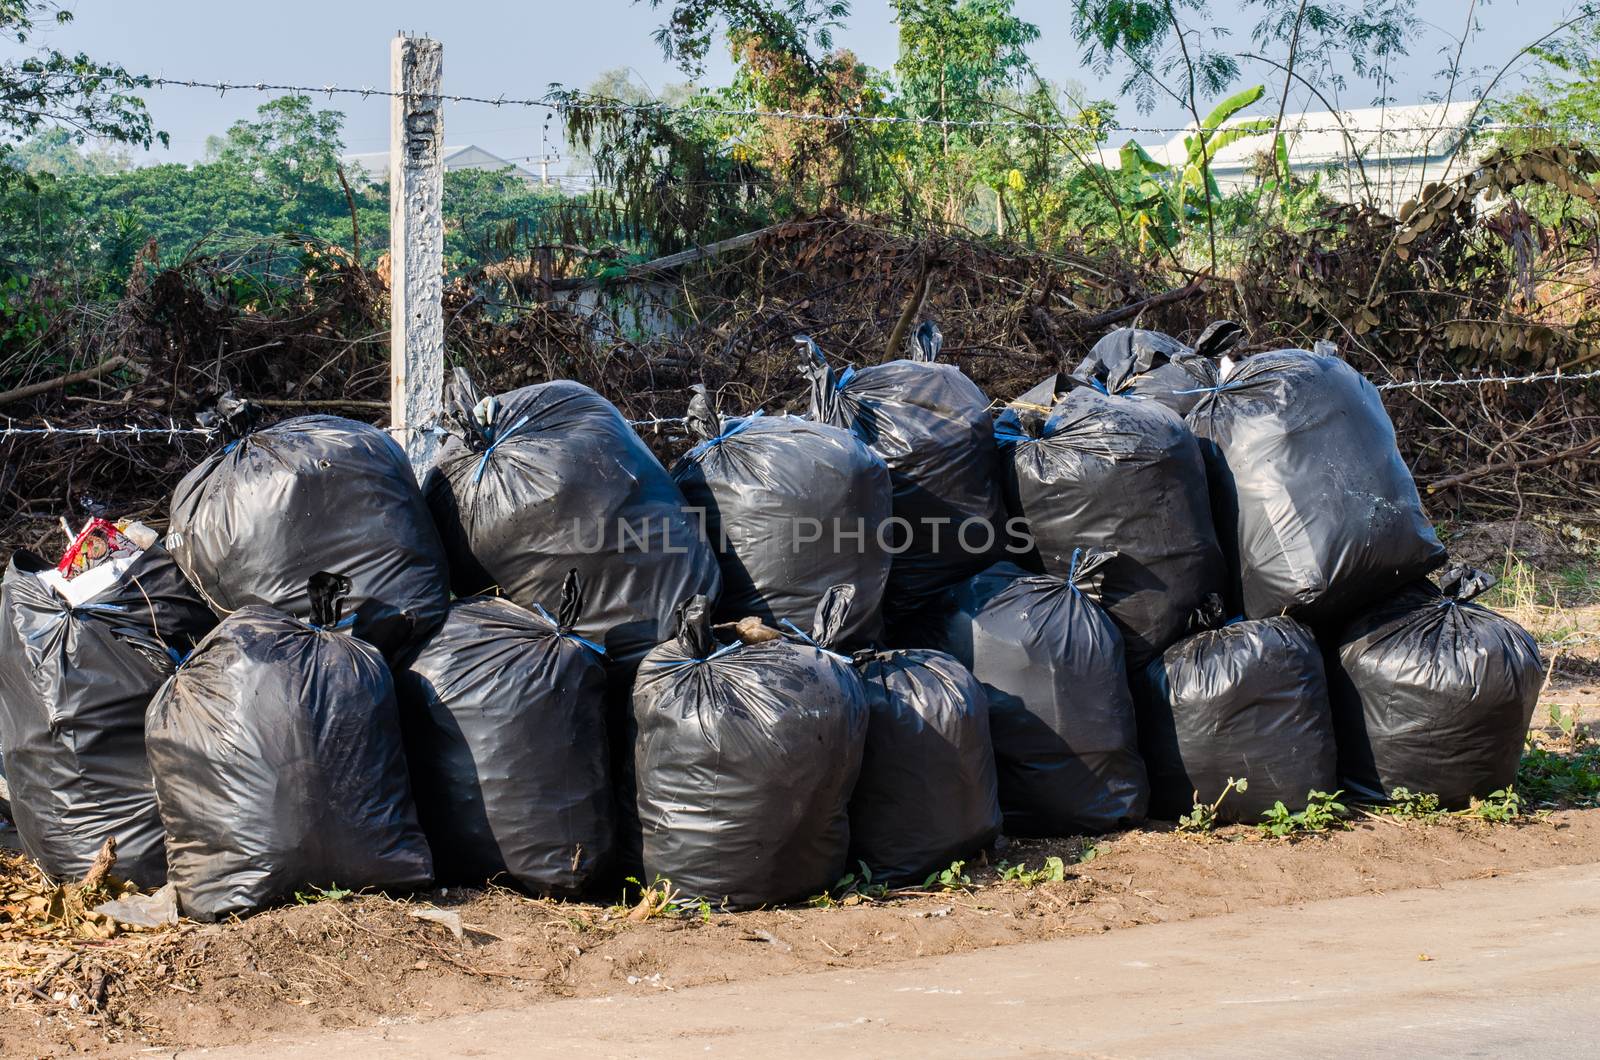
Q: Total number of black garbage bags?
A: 15